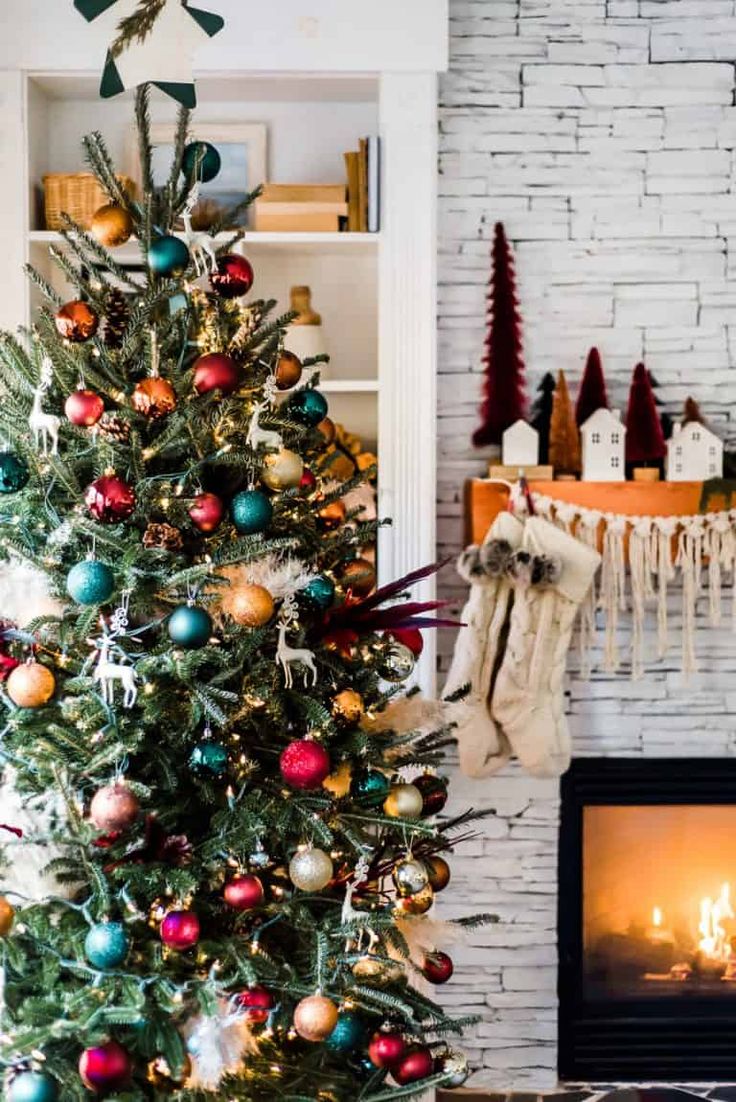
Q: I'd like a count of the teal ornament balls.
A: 13